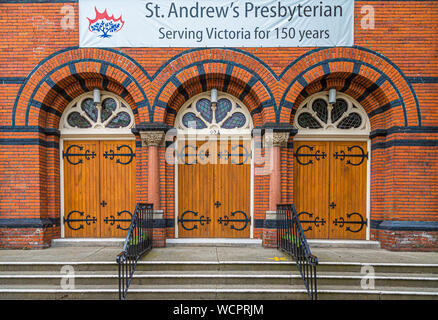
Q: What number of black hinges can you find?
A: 12